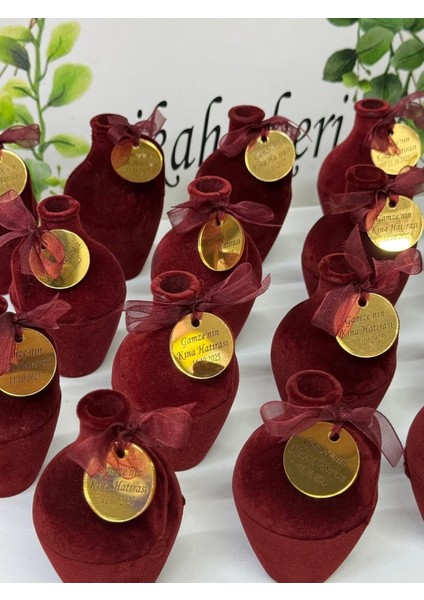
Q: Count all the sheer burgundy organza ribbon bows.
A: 12